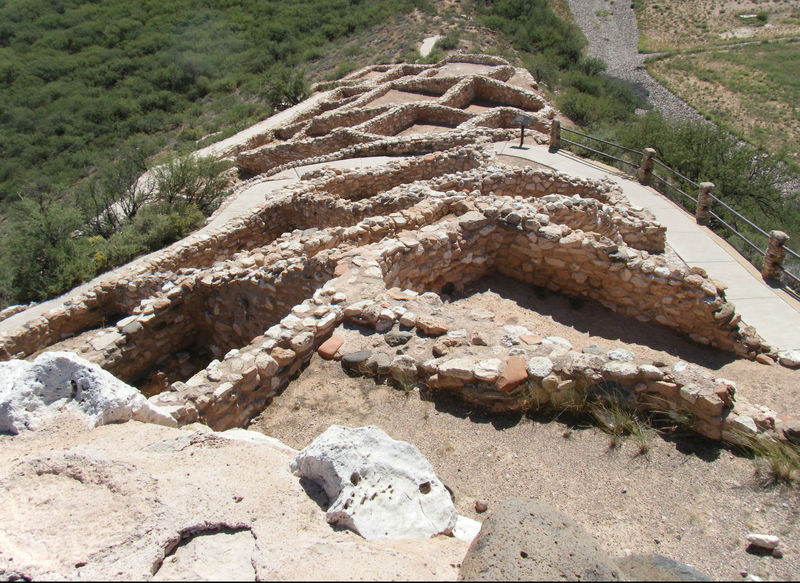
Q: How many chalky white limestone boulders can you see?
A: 2